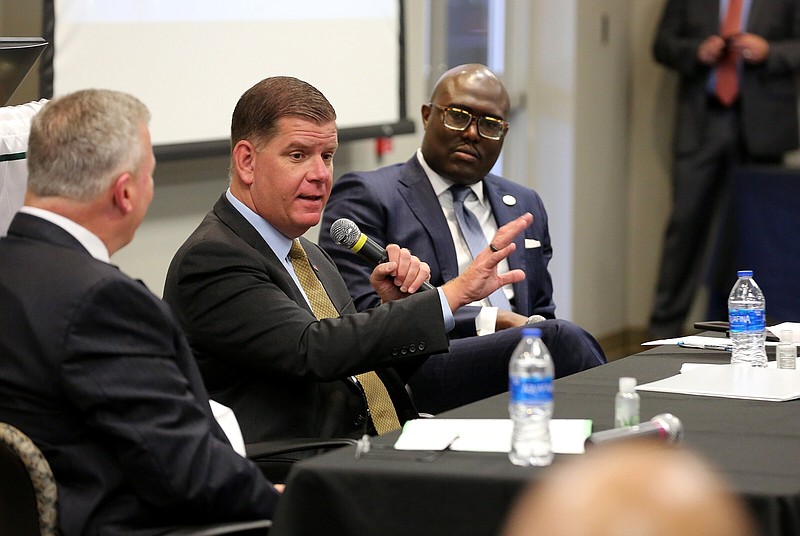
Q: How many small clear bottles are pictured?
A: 2